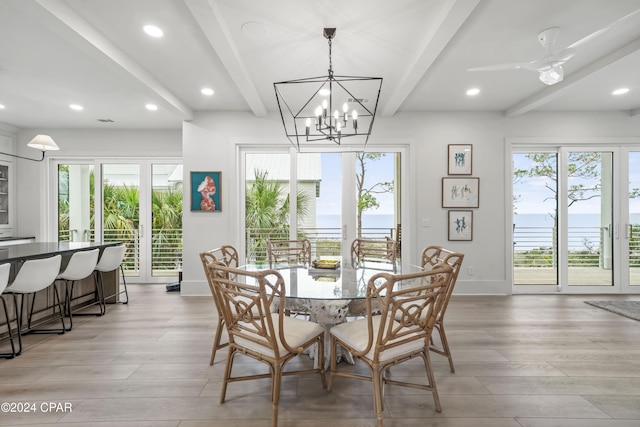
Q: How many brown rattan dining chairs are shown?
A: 6